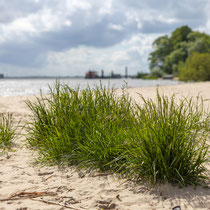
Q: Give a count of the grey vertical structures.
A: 3